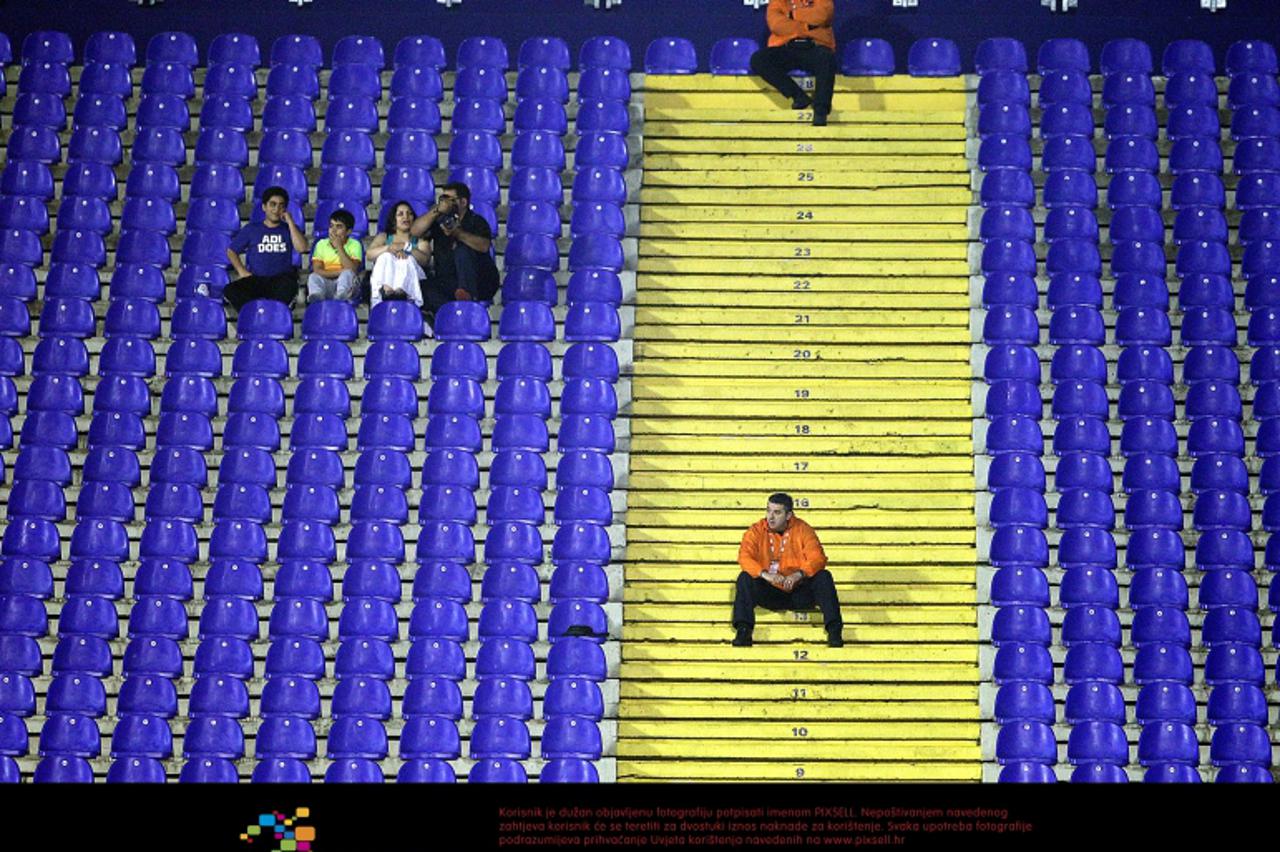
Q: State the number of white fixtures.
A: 8